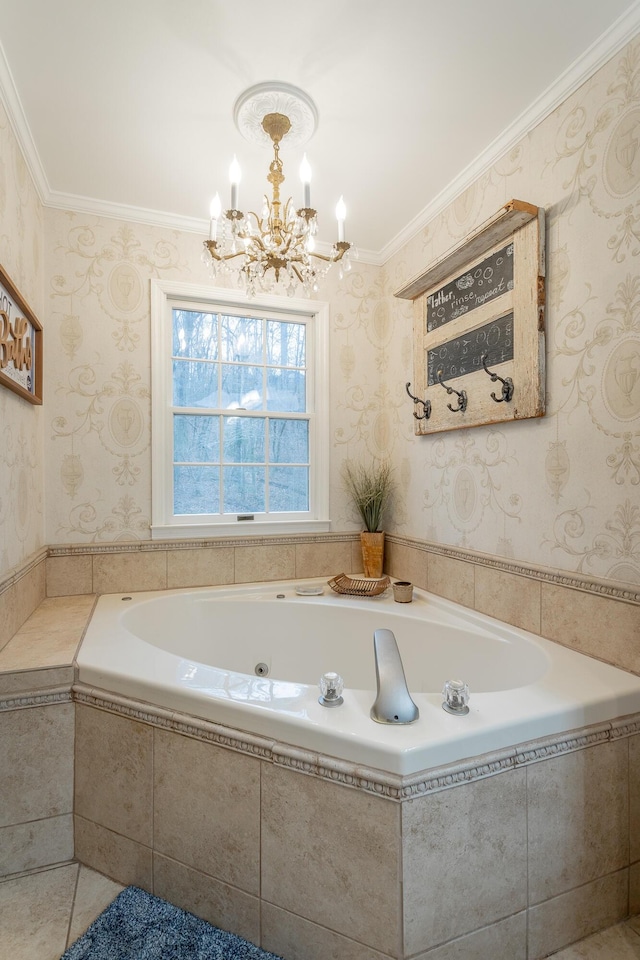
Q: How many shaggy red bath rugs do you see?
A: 0